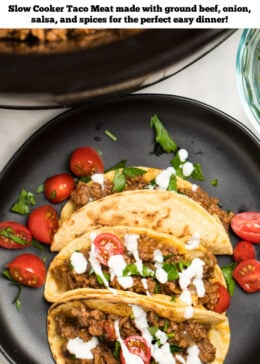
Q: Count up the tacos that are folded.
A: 3